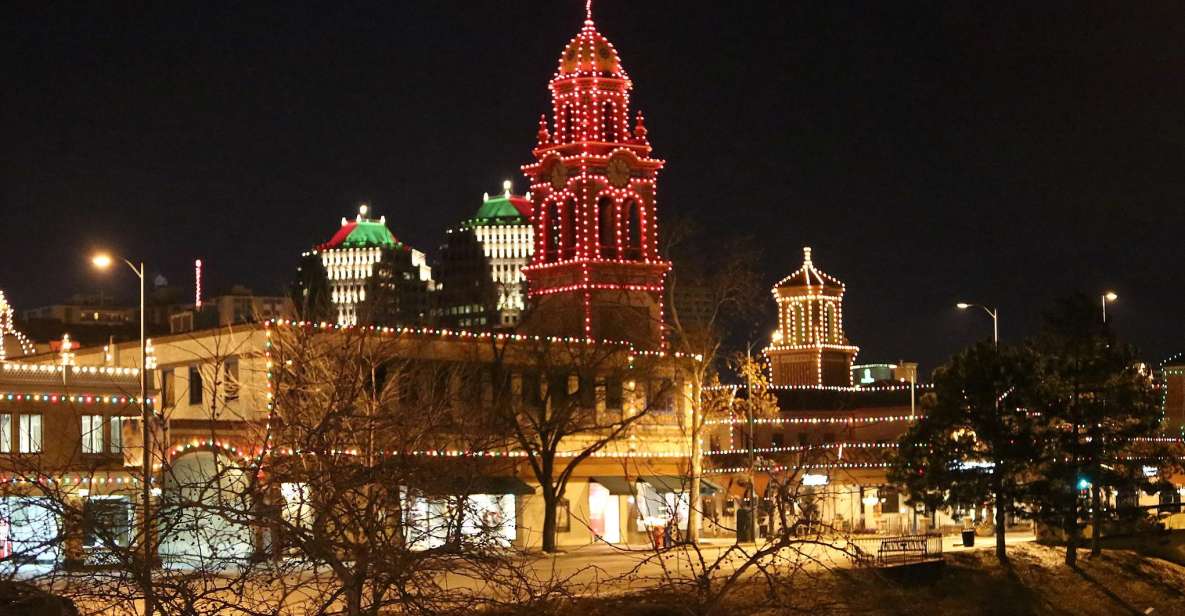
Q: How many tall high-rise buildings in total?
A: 2